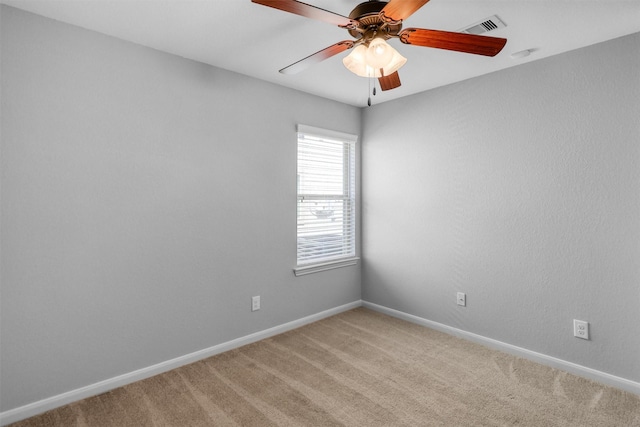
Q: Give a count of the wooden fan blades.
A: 5